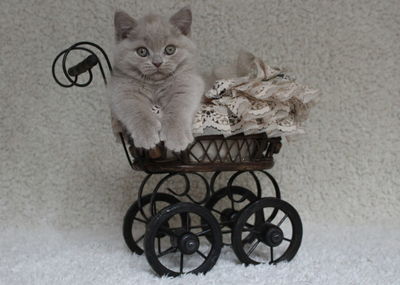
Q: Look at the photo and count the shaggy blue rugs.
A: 0